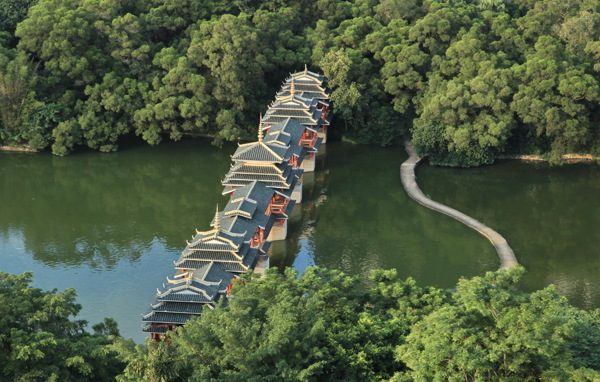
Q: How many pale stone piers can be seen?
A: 5